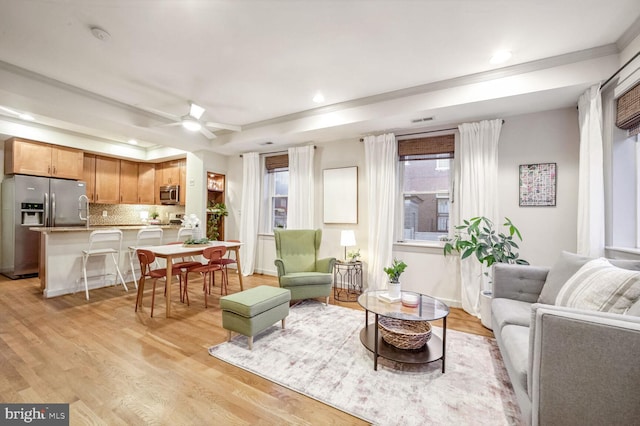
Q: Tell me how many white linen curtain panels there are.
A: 5